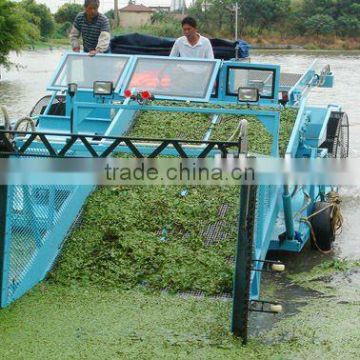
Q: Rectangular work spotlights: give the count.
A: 2